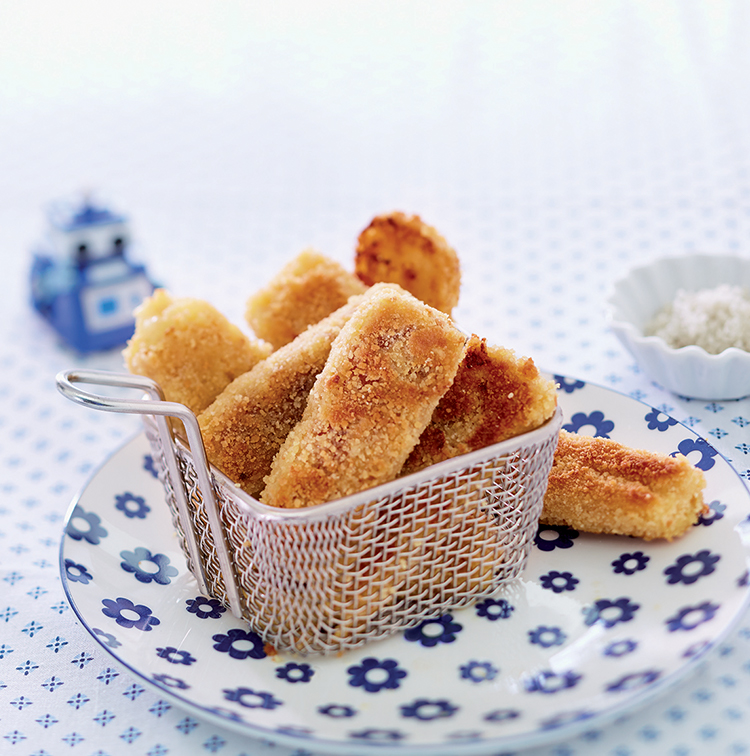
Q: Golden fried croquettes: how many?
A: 7